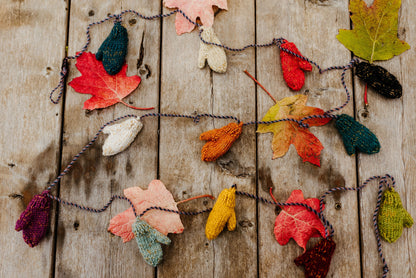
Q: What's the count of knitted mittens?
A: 12